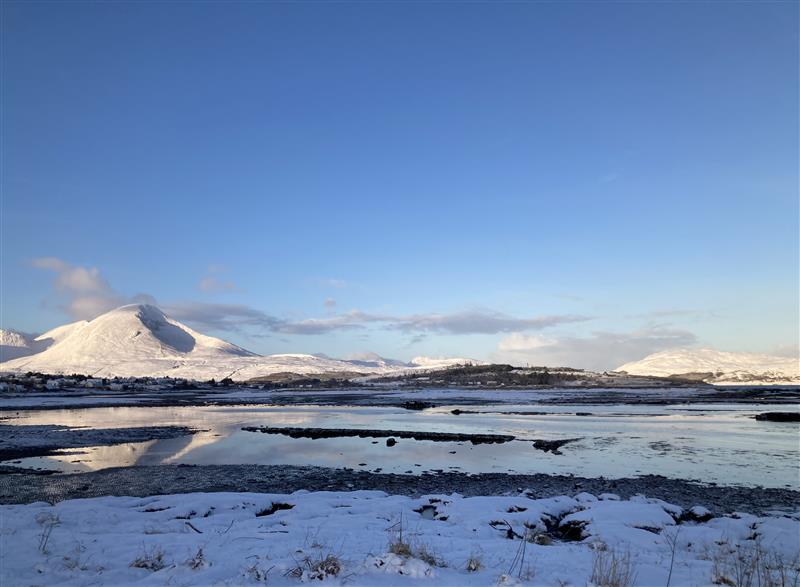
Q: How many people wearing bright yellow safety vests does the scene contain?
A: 0